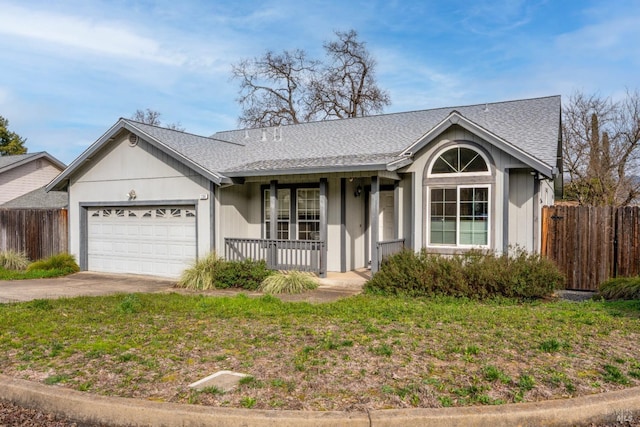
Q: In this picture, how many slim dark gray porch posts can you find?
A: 3